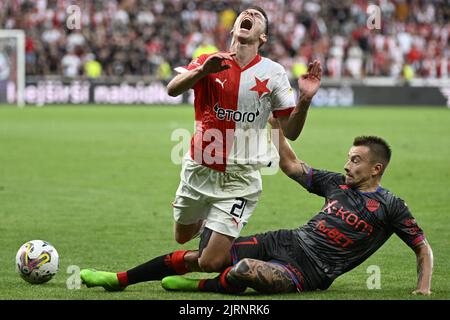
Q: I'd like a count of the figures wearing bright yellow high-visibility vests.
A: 5